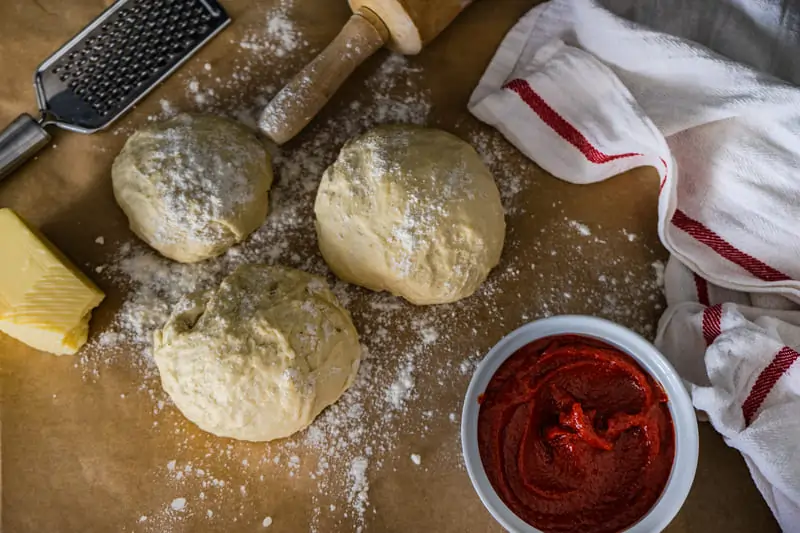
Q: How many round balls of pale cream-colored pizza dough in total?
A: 3